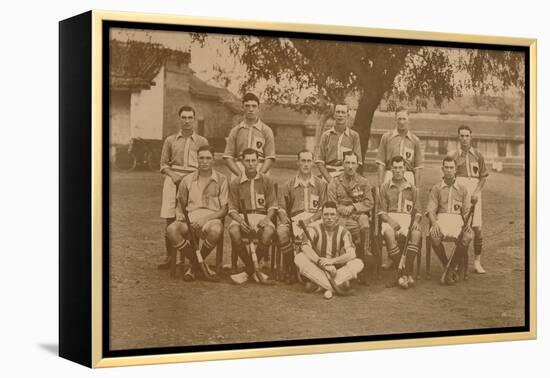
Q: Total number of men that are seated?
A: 7